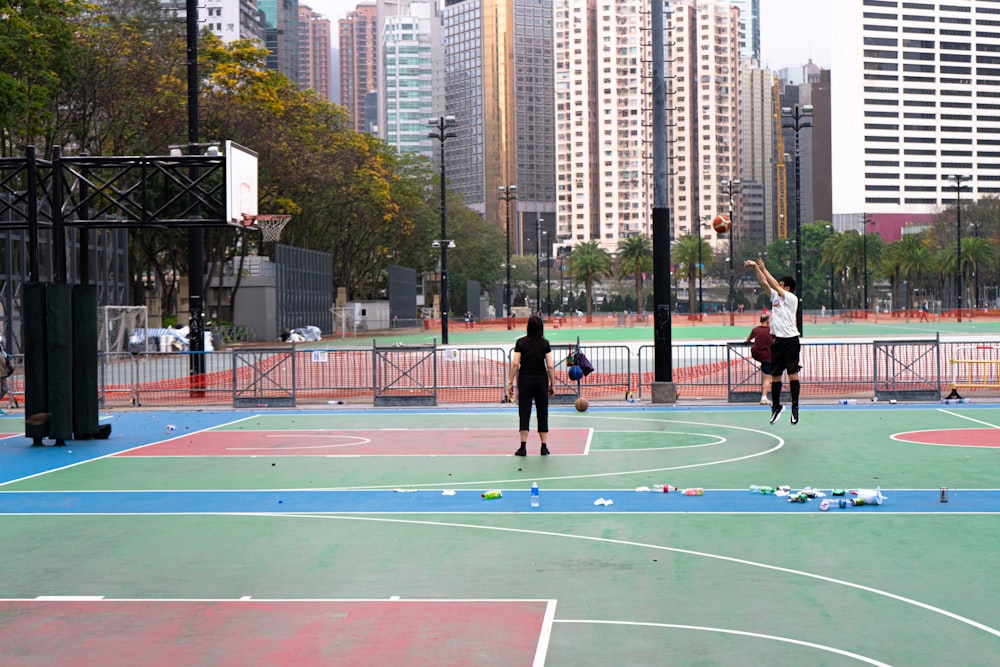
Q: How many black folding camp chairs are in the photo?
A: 0